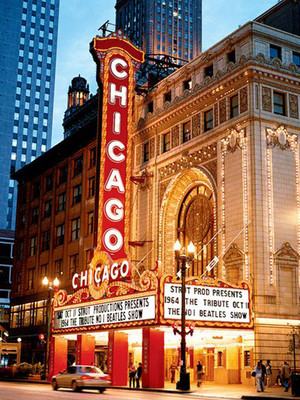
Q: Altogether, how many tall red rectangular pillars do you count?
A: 4